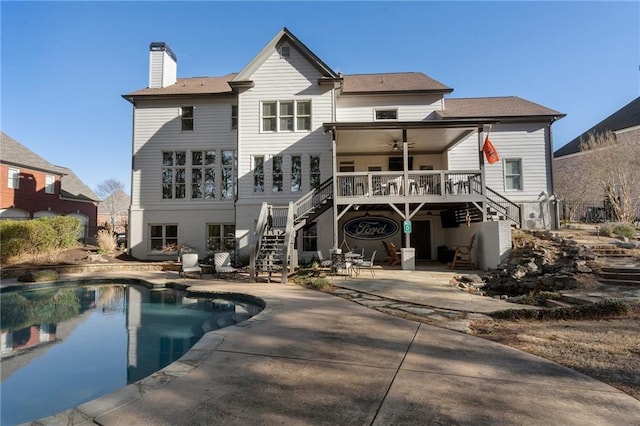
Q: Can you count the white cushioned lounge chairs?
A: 2